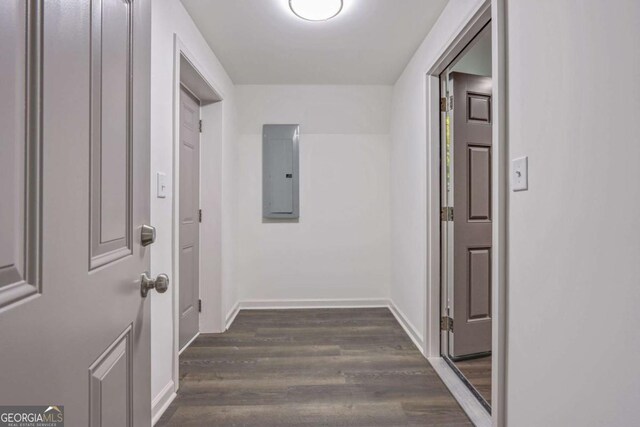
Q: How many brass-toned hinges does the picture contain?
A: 3